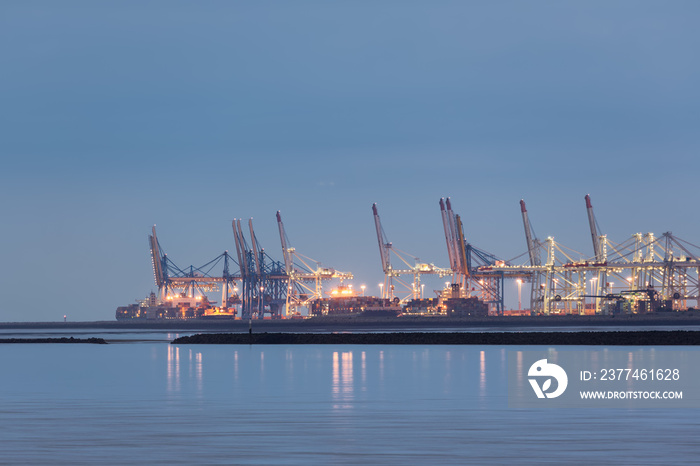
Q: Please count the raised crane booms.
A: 12